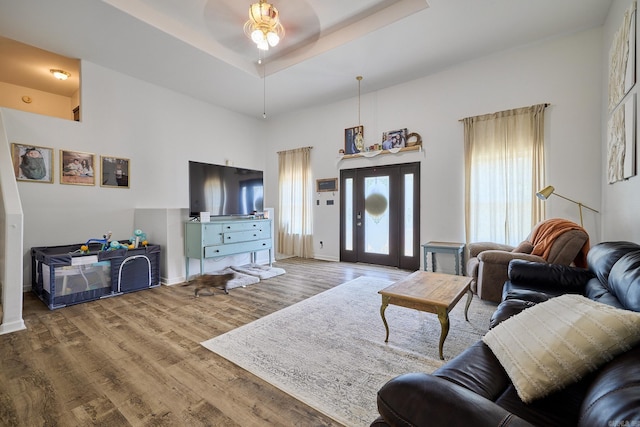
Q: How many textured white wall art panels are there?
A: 2